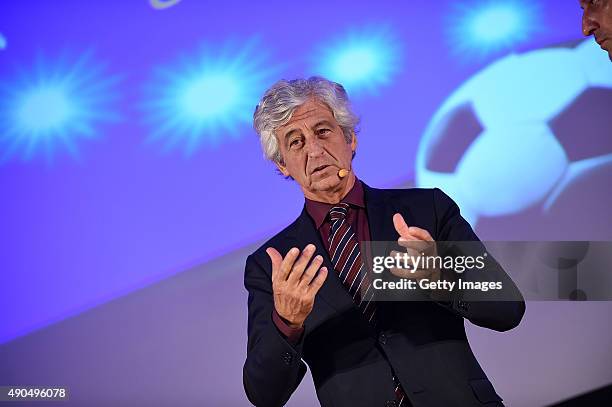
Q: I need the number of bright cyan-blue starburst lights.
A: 4